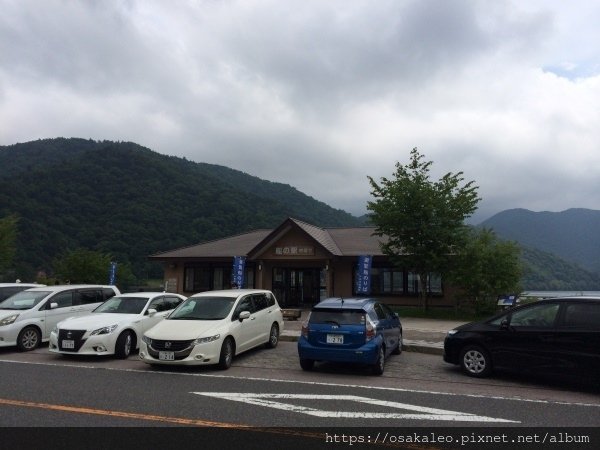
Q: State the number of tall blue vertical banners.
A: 3